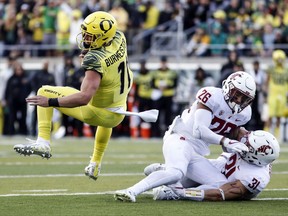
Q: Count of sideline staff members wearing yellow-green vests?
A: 2